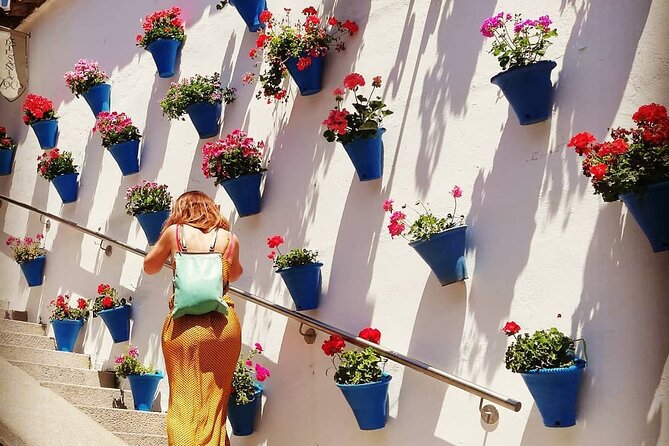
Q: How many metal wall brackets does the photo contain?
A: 4